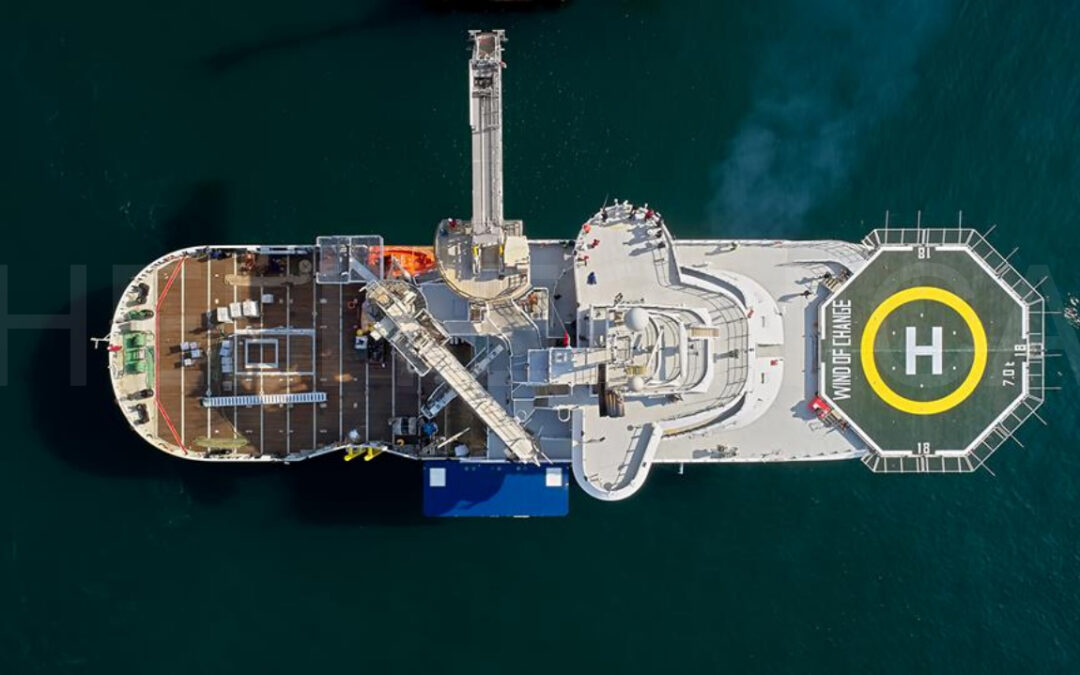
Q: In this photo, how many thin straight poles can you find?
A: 12